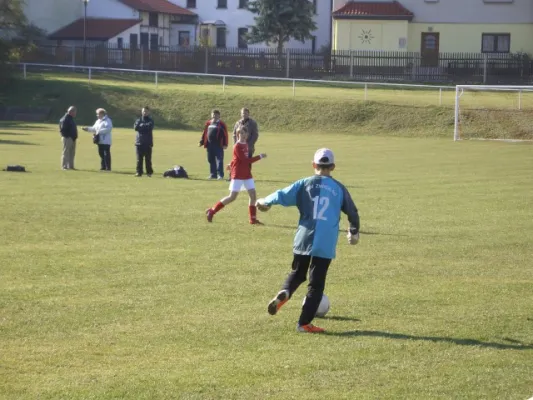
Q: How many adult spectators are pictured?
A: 5